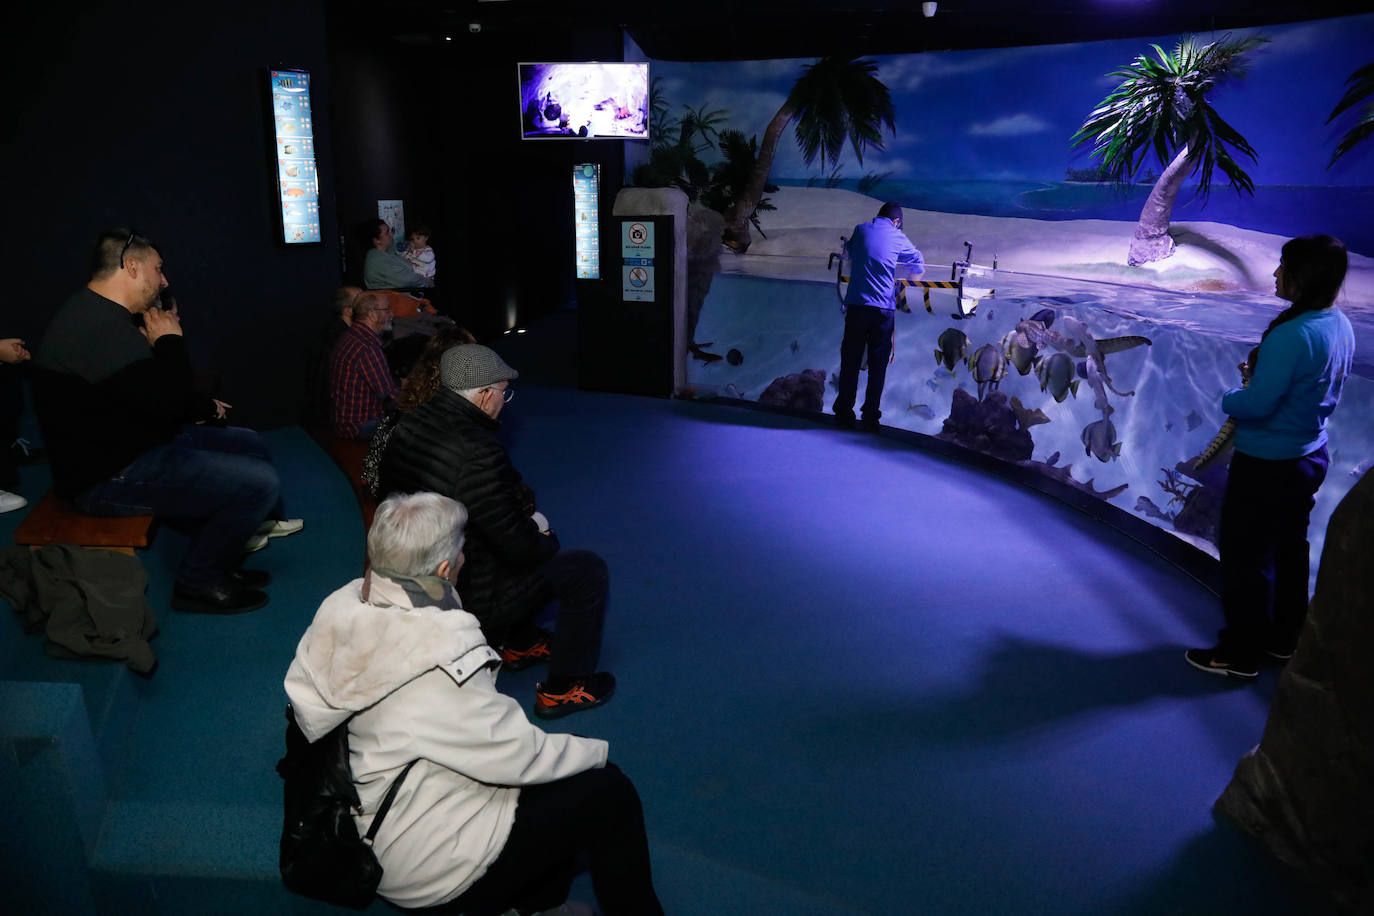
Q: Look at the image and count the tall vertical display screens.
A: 2